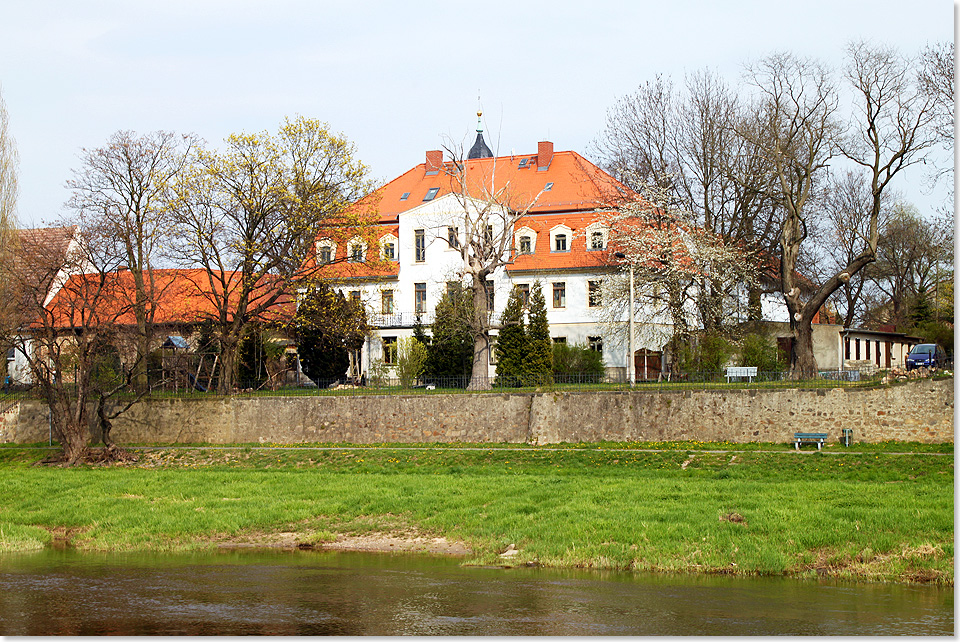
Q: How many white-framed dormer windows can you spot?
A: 6